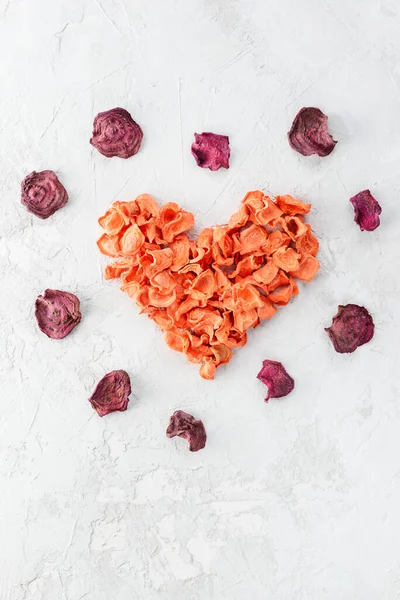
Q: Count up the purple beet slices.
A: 10